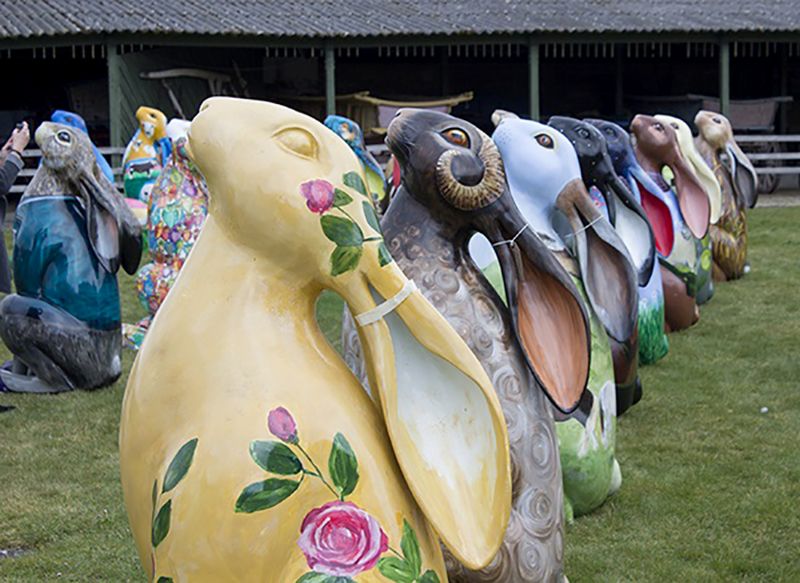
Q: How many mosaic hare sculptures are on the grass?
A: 1